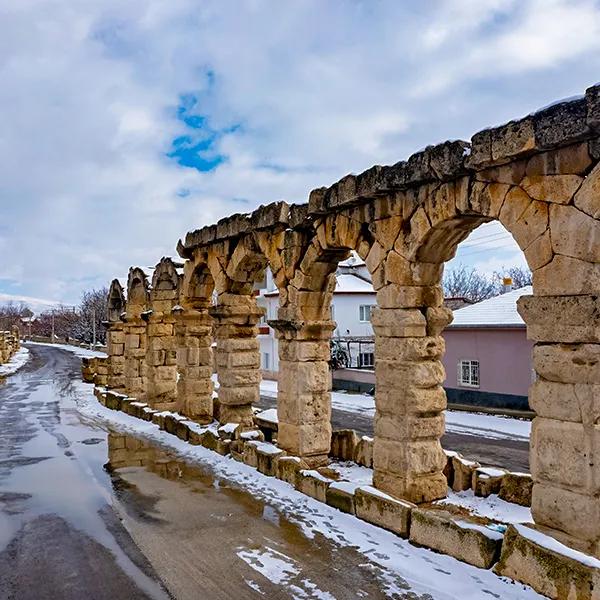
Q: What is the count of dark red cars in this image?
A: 0